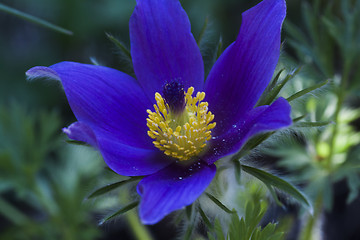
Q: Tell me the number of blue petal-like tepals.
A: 6